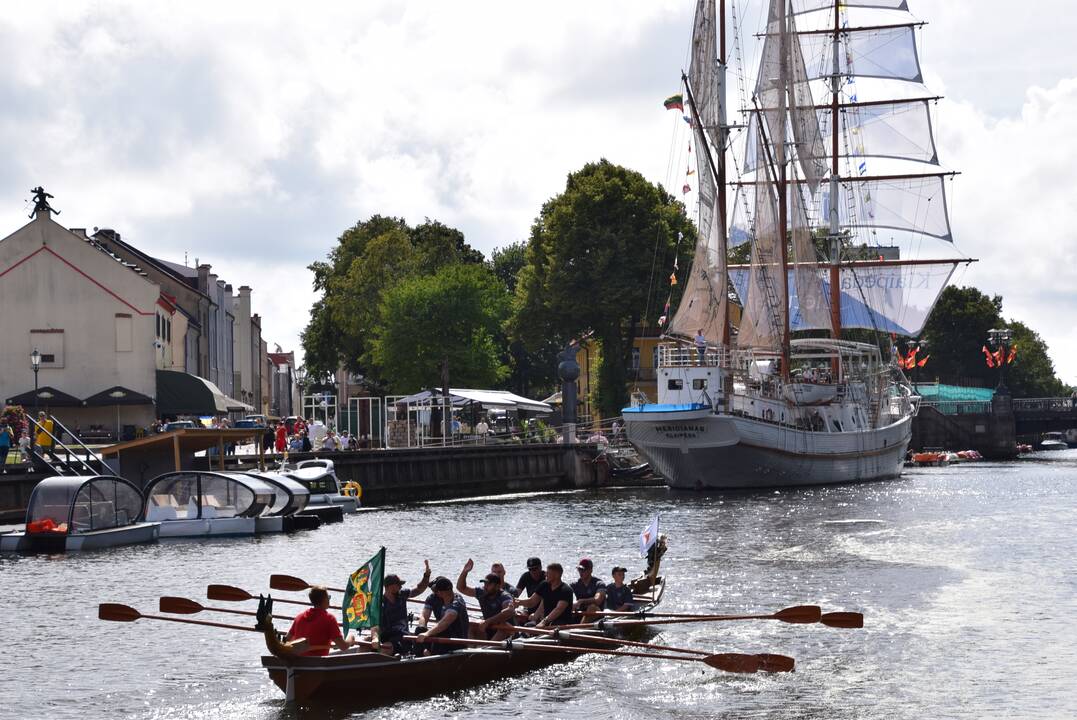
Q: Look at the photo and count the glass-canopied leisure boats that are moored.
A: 3